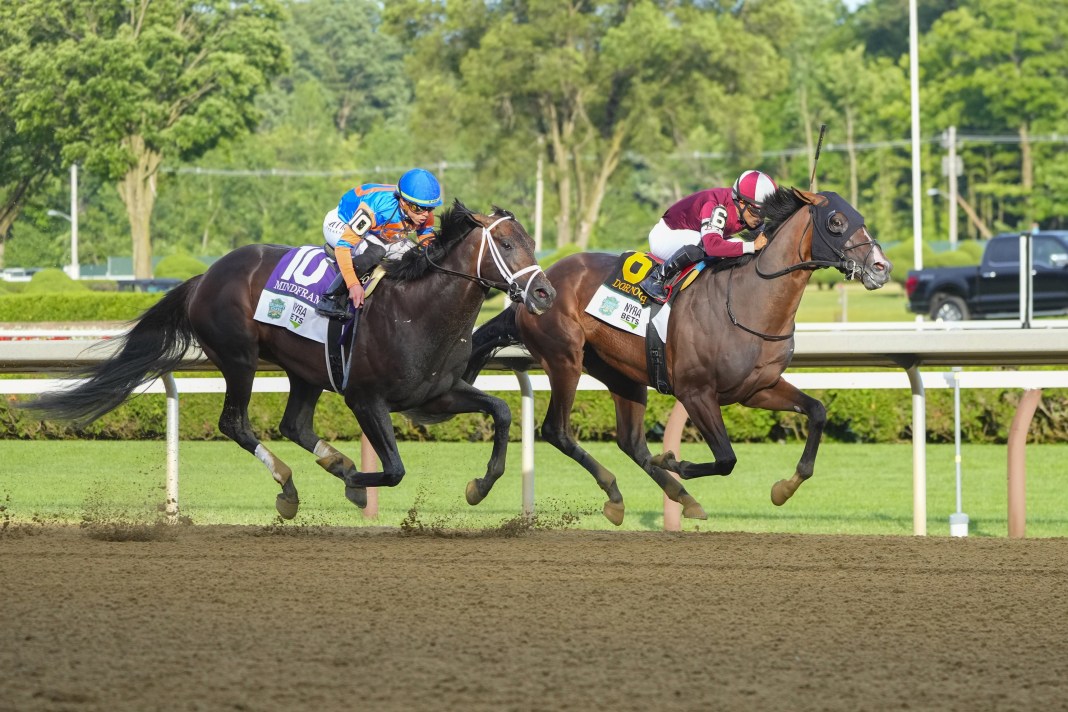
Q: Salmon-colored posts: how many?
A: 3